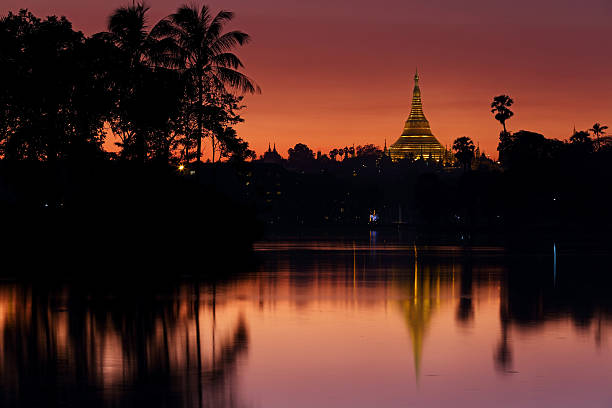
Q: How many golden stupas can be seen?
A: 1